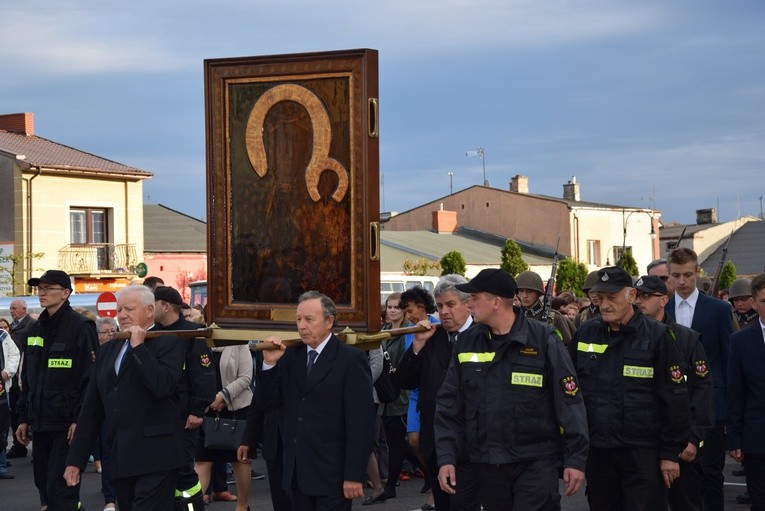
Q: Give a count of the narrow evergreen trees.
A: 5